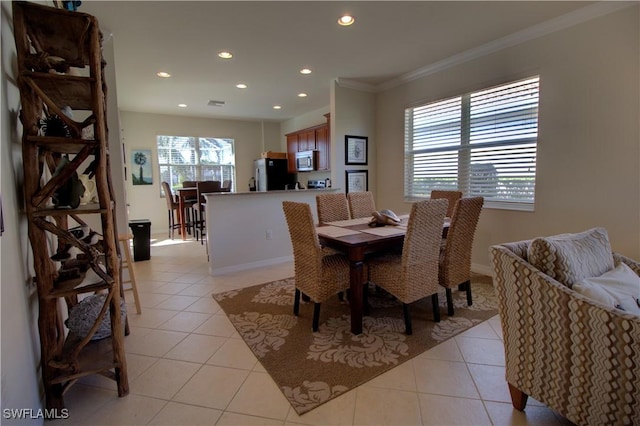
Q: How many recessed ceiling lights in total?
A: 8